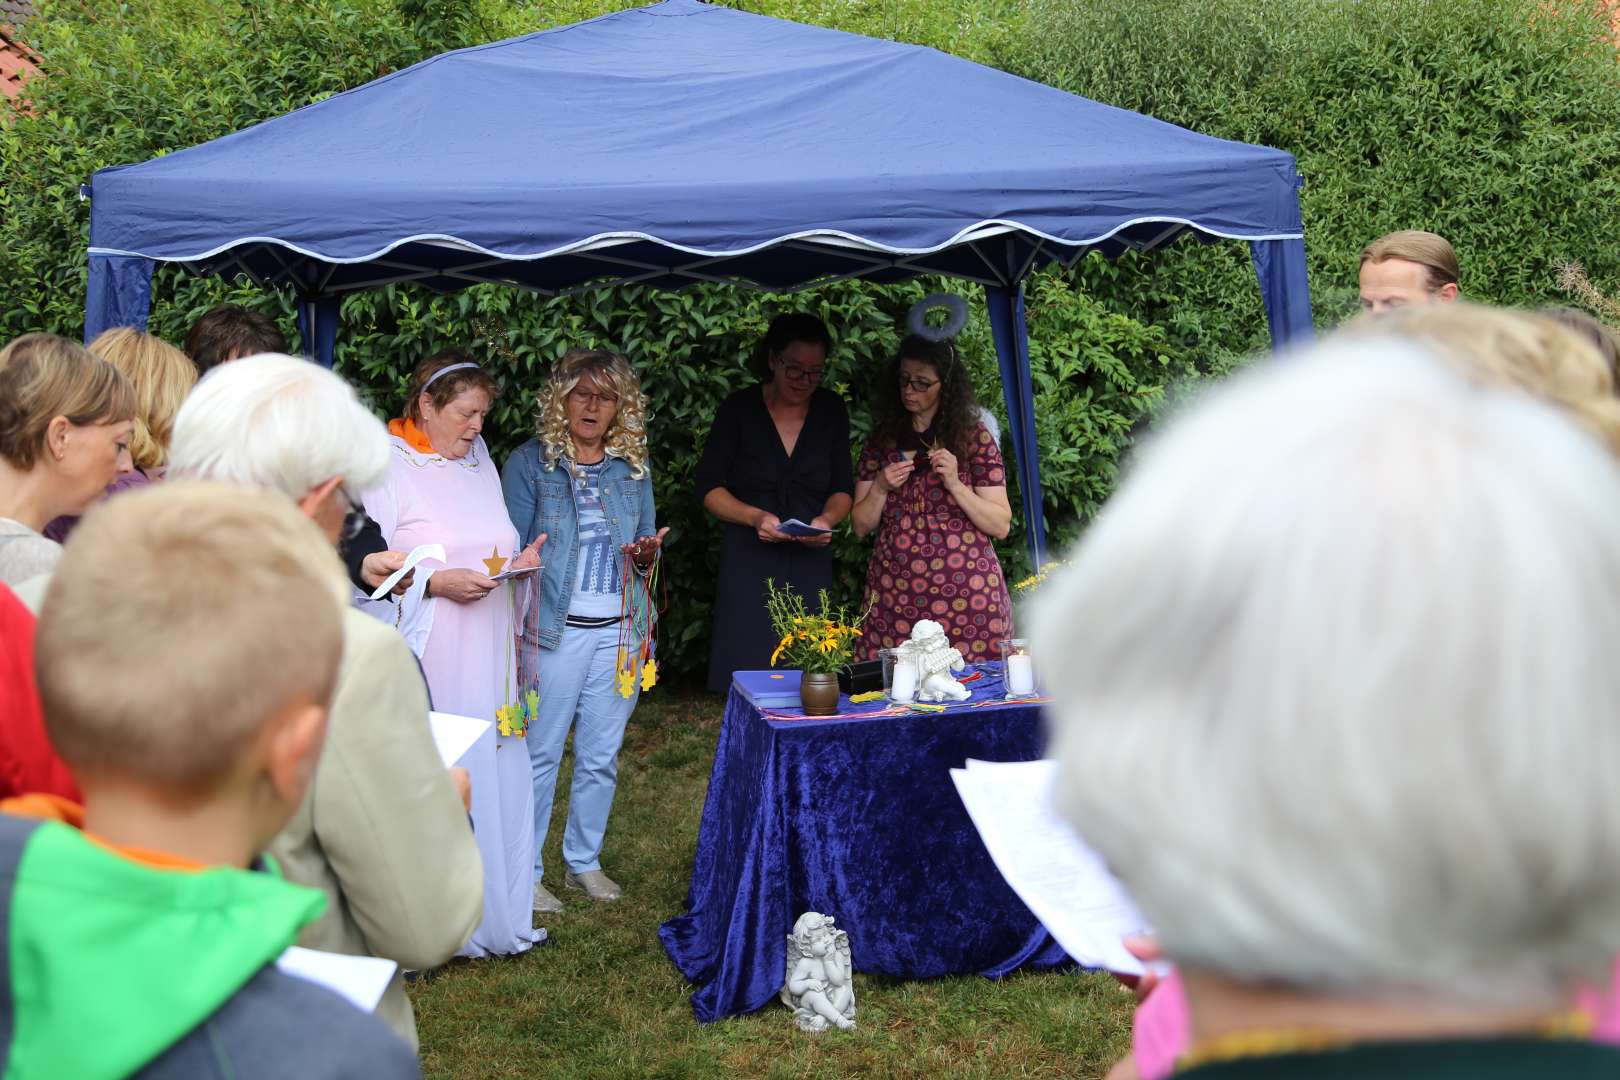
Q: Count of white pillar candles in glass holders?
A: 2